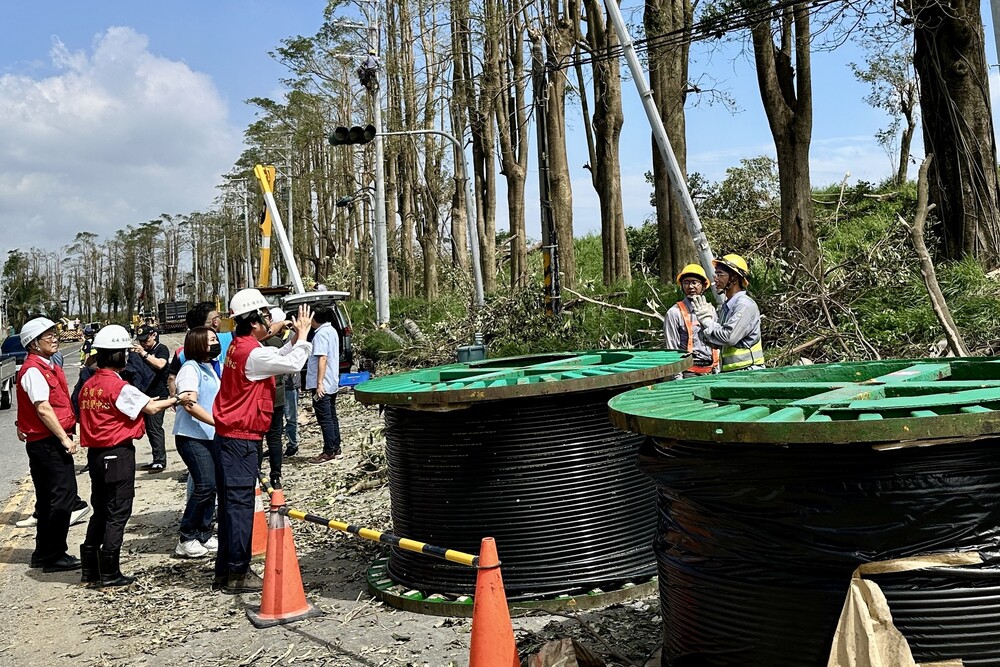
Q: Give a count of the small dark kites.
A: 0